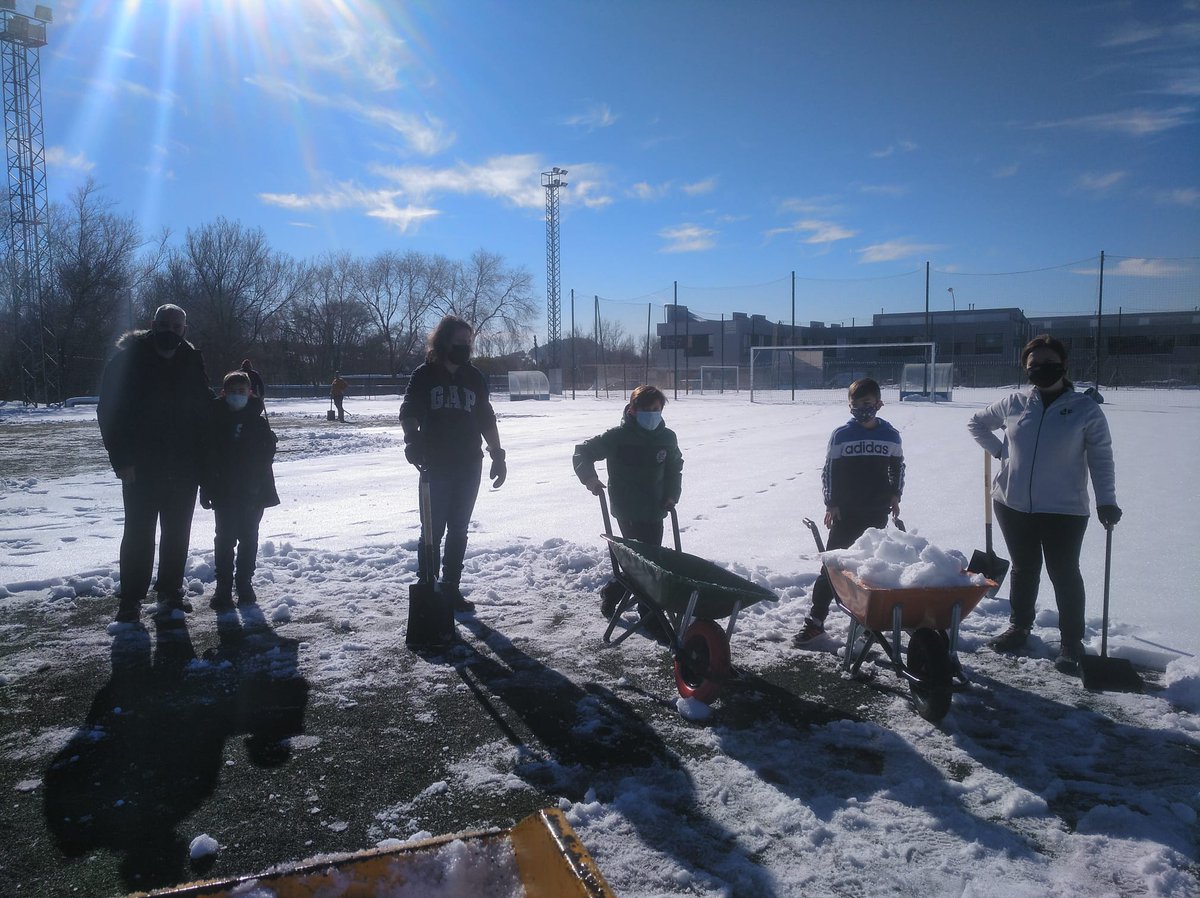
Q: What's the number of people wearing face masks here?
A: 6